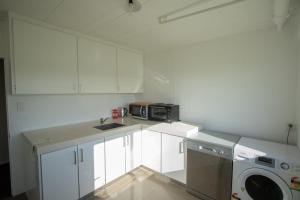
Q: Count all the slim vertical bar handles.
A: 5